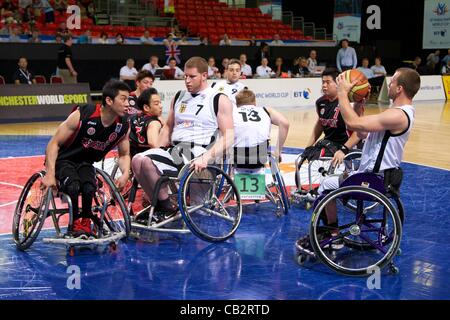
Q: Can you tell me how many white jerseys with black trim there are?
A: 4